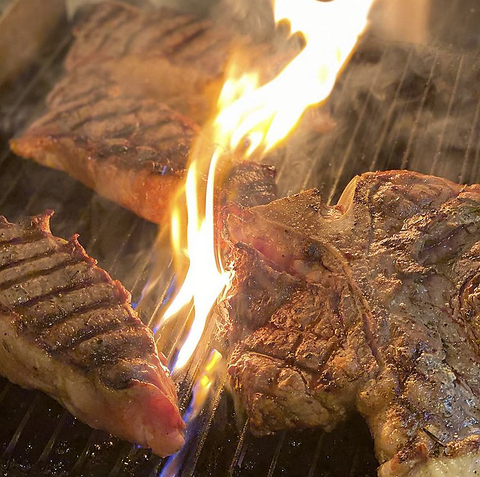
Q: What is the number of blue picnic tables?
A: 0